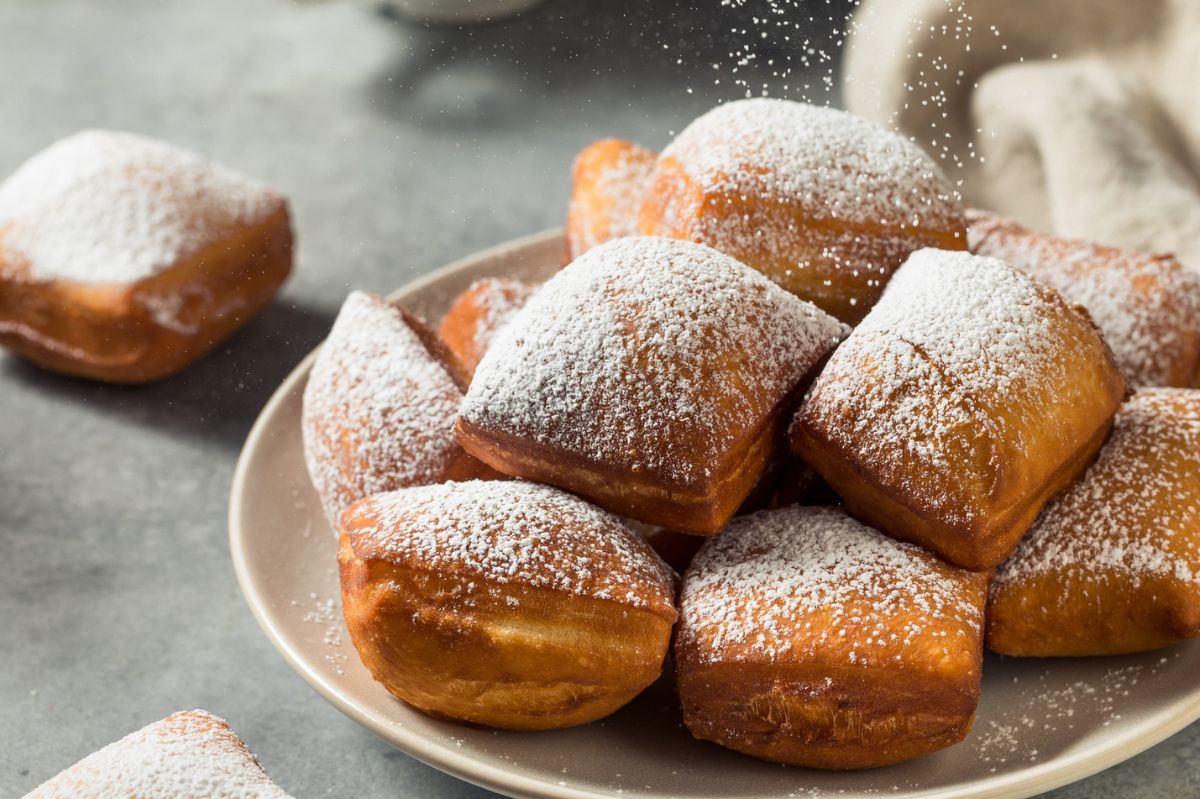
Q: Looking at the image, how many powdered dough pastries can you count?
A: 12